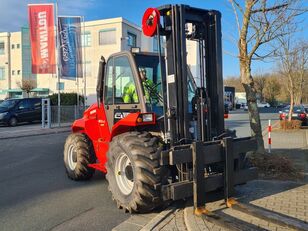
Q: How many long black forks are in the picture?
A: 2